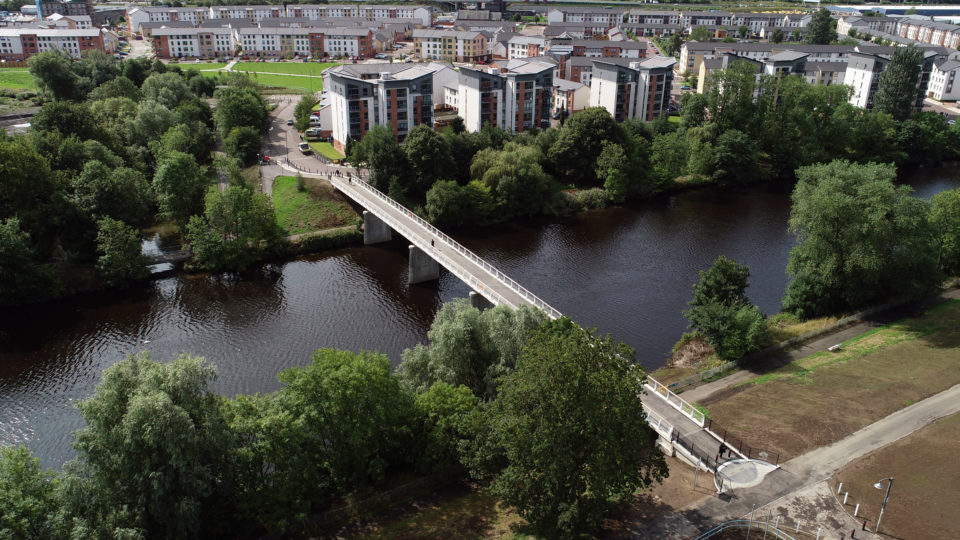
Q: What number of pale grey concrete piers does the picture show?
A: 3